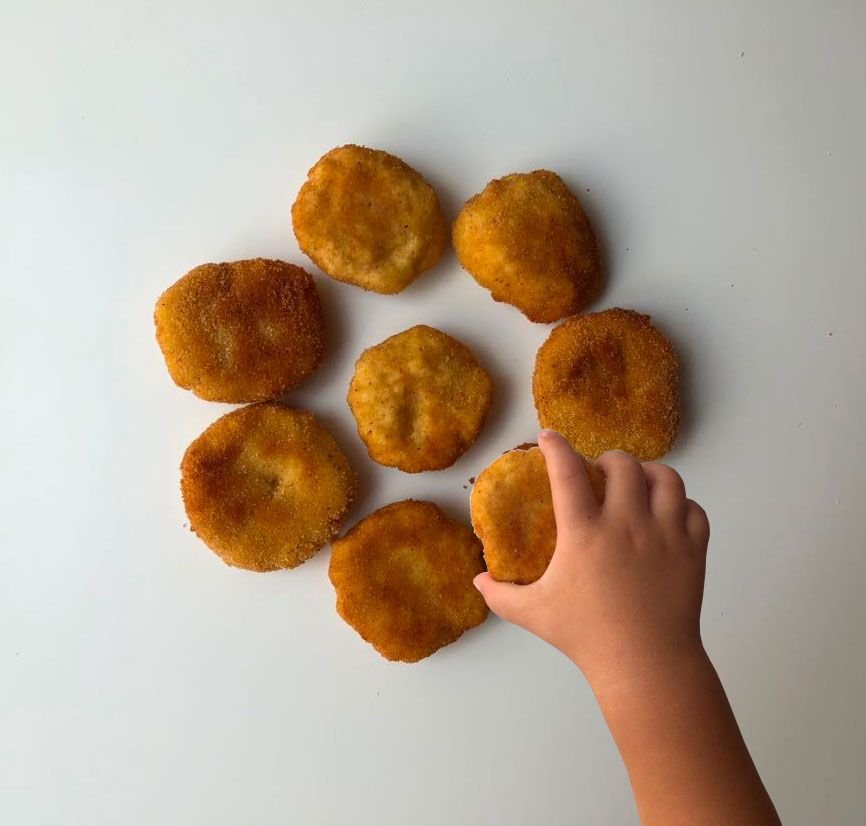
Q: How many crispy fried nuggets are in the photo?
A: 8